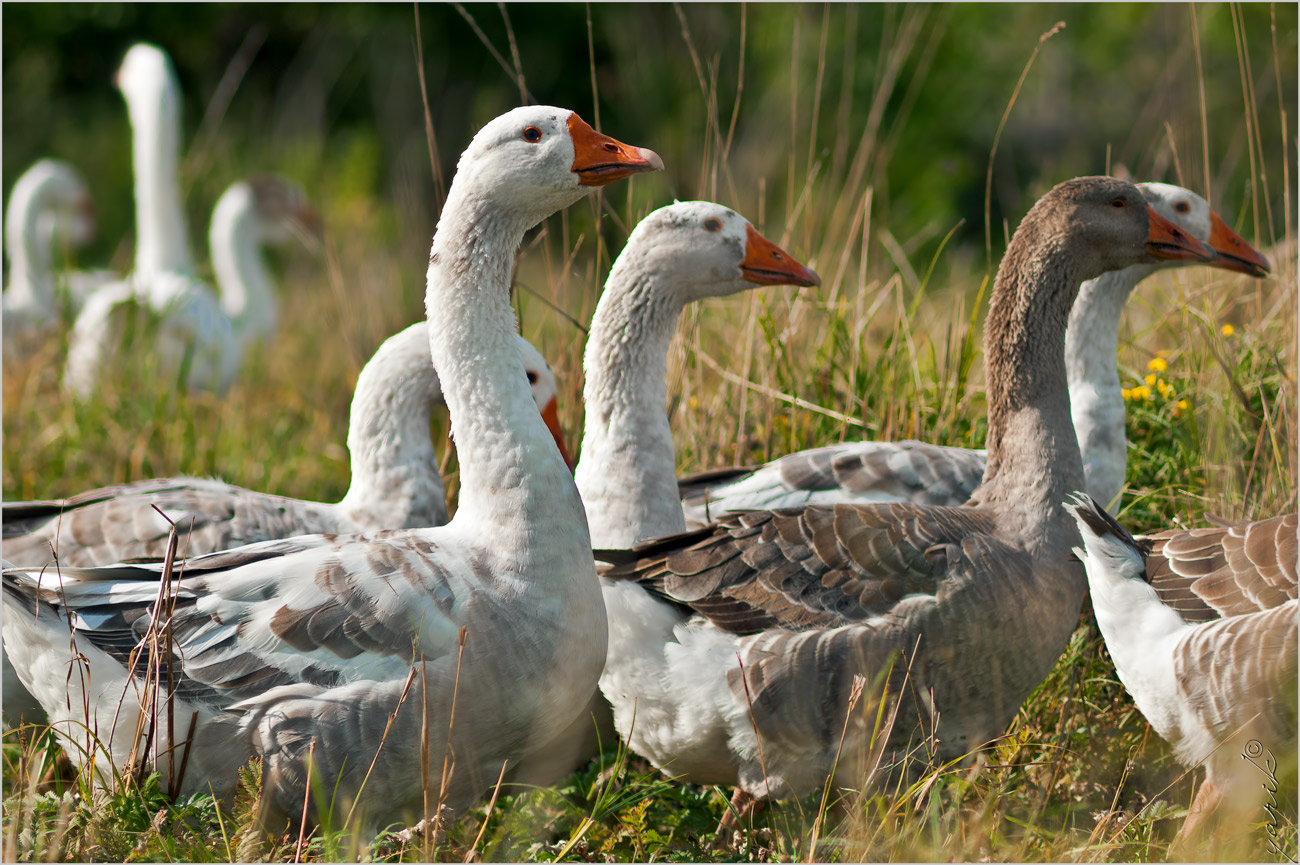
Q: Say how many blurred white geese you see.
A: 3